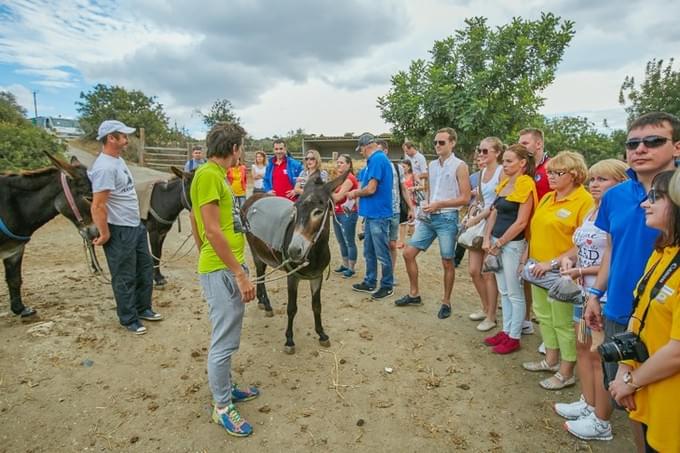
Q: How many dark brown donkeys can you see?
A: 3